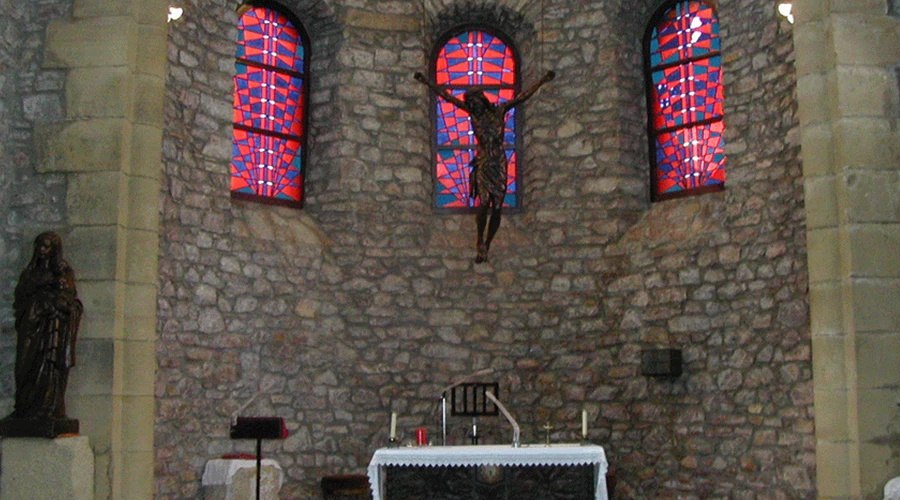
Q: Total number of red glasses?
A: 1